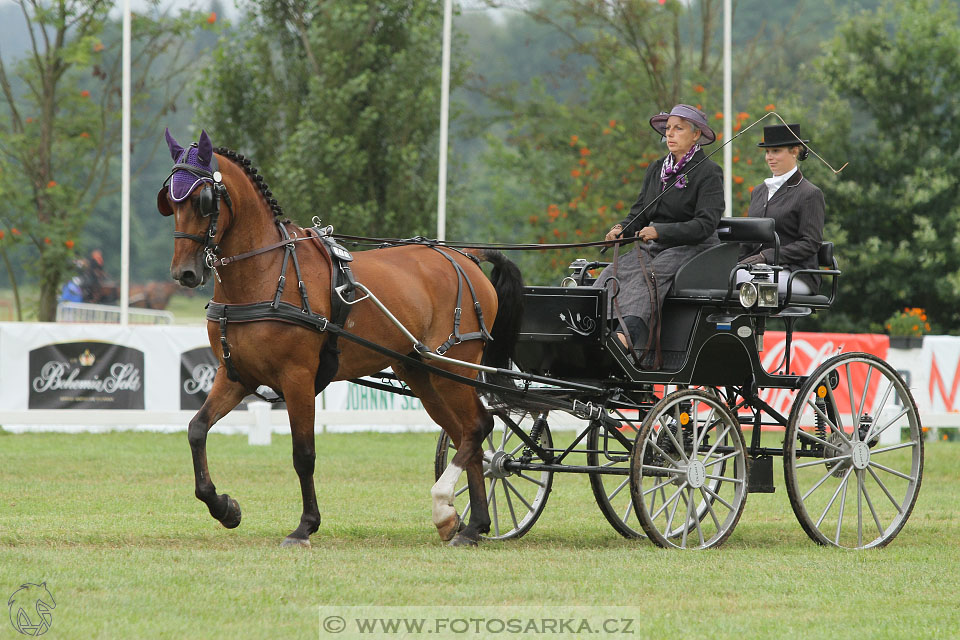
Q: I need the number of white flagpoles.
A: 3